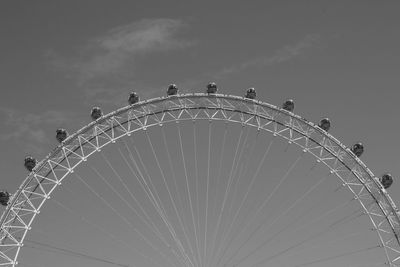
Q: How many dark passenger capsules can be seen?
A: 12